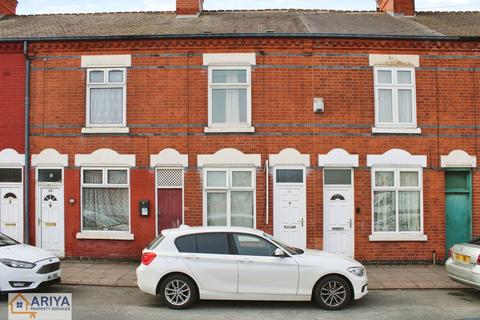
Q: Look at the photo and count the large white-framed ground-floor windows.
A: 3